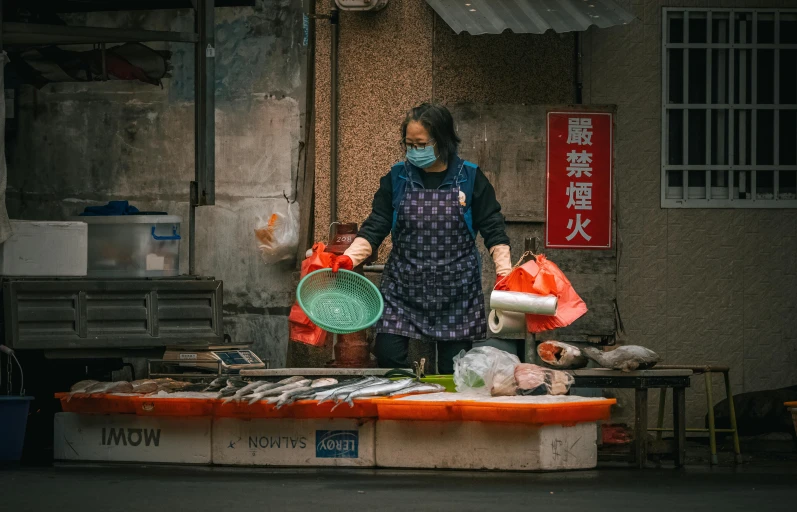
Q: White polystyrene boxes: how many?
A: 4